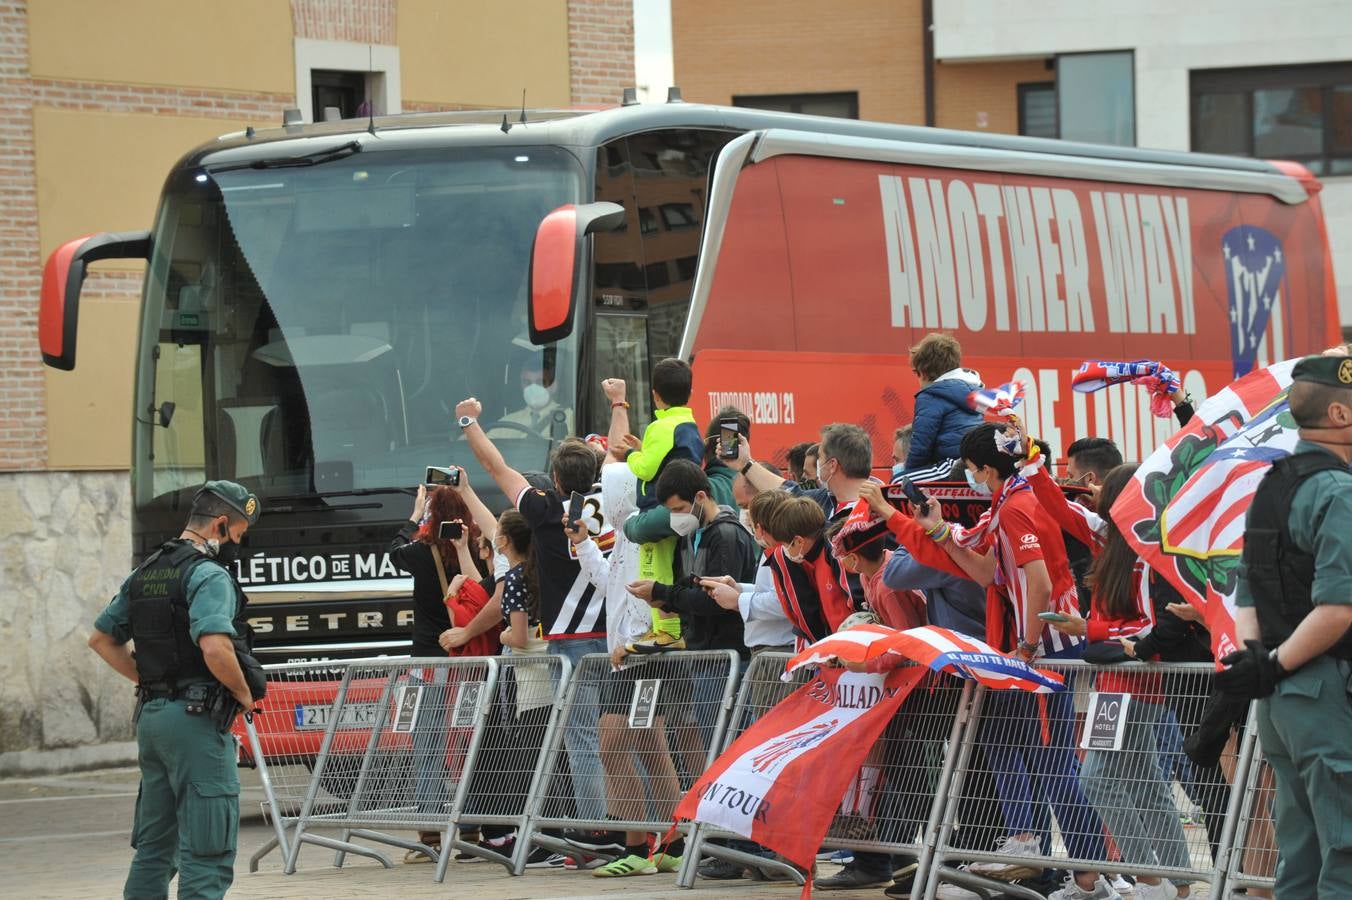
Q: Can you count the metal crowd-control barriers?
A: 7